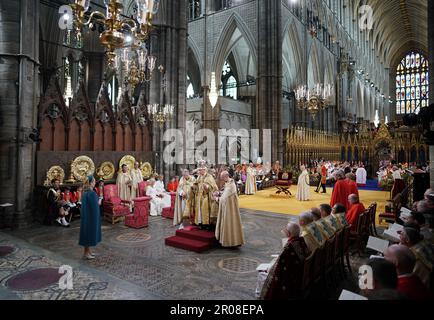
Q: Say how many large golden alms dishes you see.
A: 5